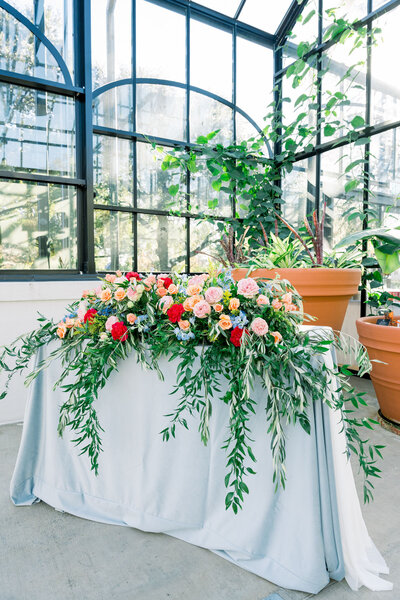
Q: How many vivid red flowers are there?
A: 6